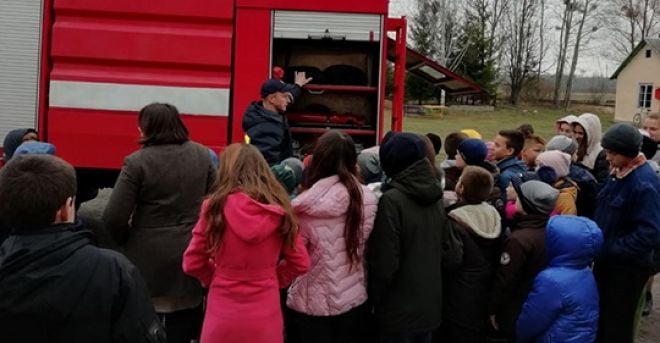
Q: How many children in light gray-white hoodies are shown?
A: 2